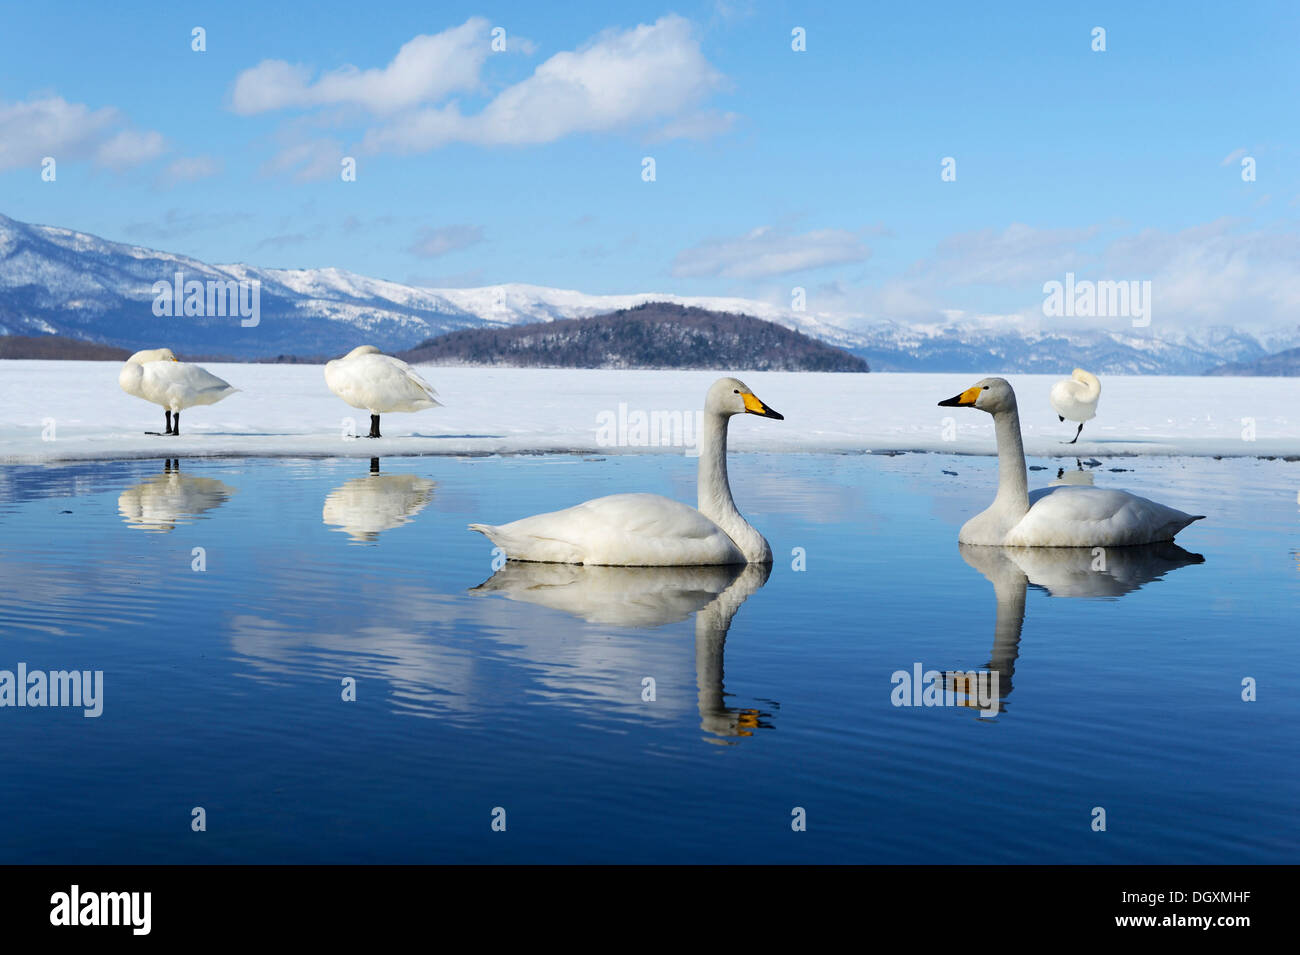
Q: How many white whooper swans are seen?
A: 5